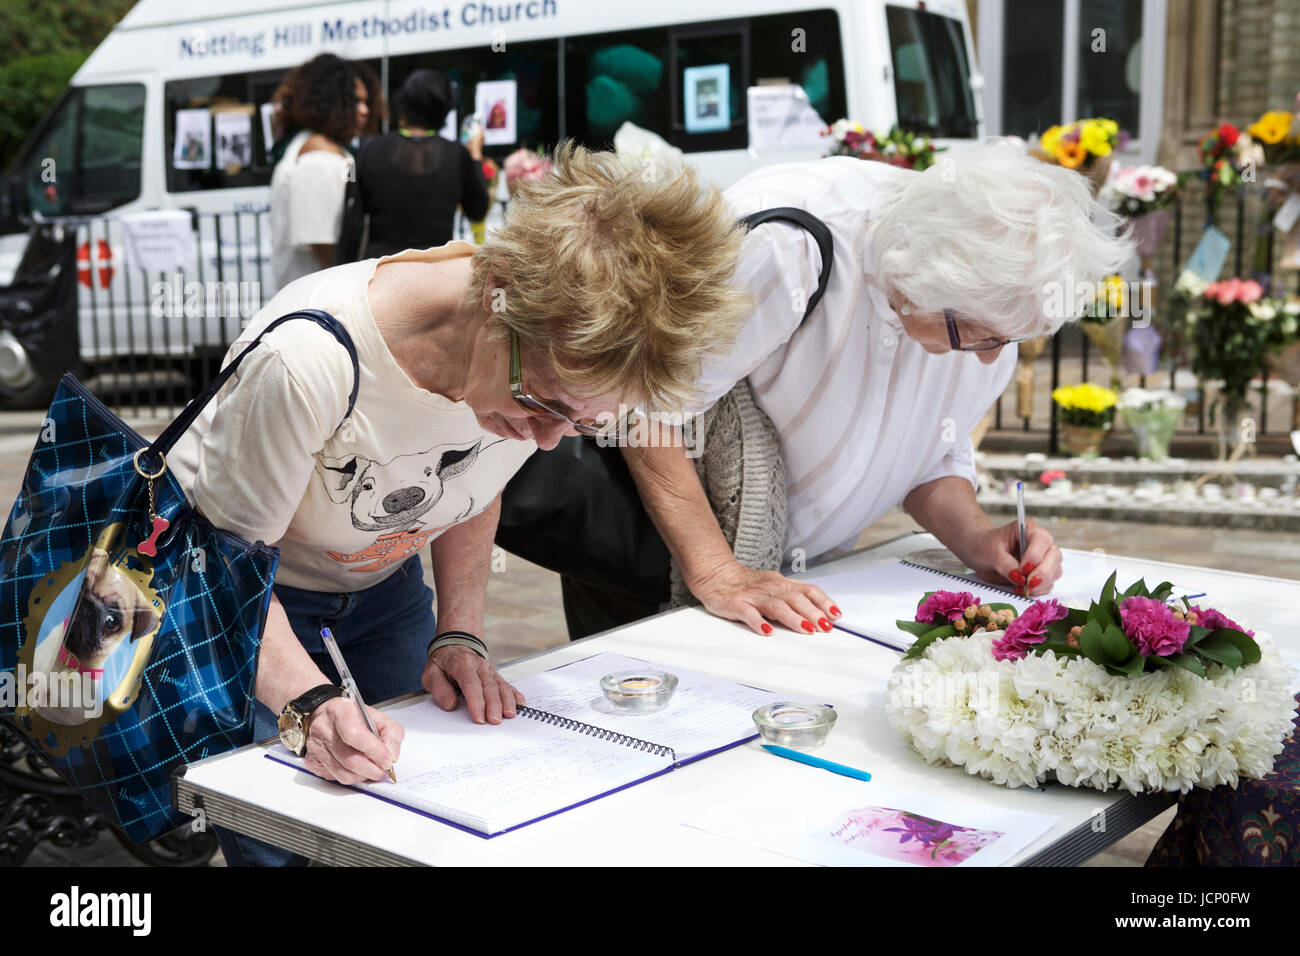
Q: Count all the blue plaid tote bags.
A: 1